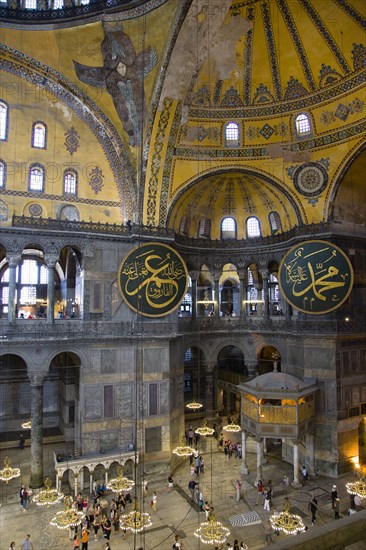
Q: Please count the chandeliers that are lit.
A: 13